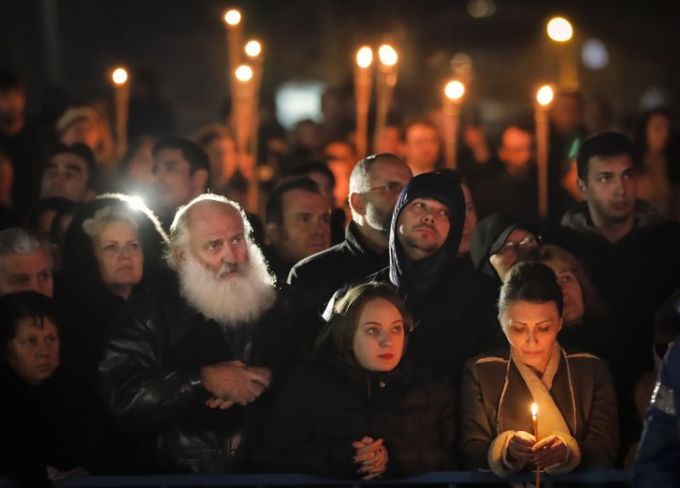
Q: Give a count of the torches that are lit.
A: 9